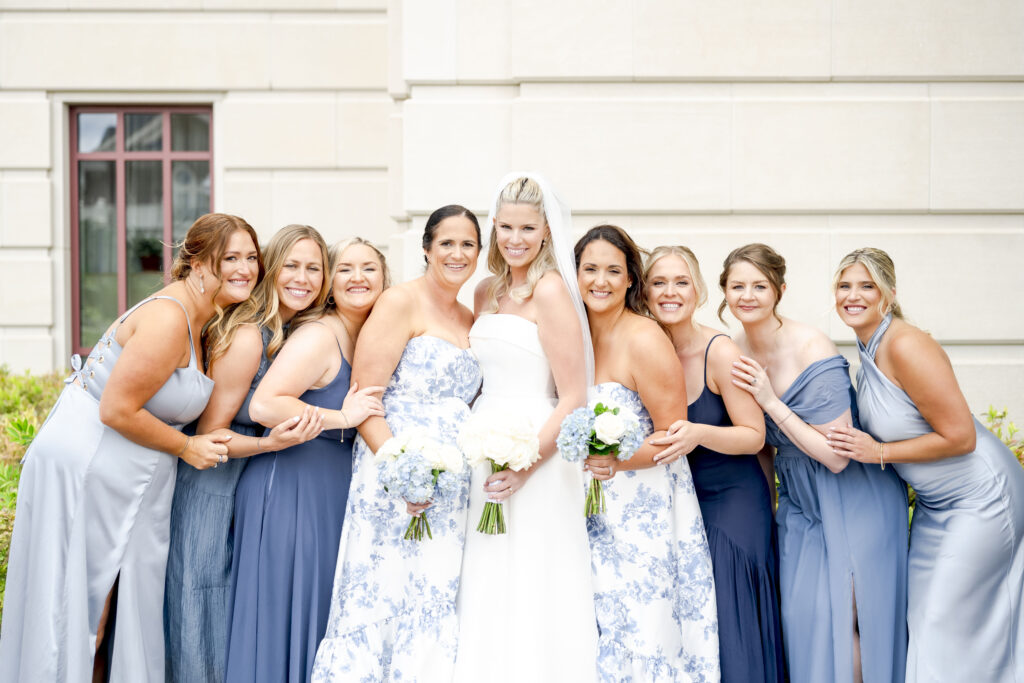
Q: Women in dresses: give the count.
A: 9